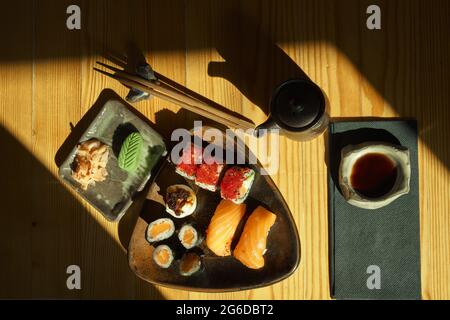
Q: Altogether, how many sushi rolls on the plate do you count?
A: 8